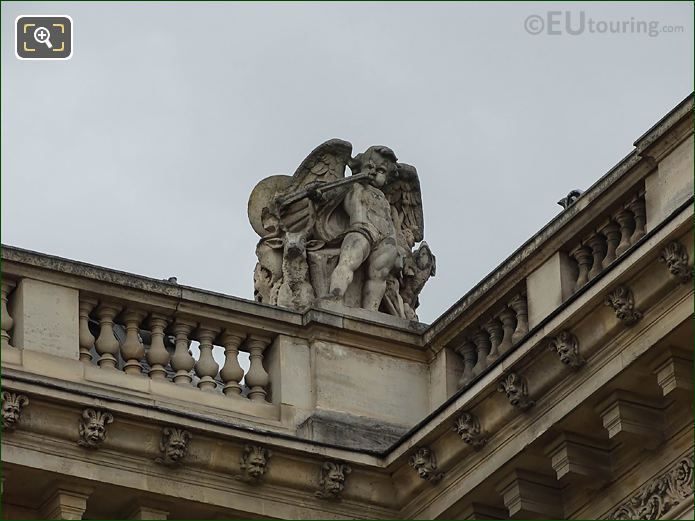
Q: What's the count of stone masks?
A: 11